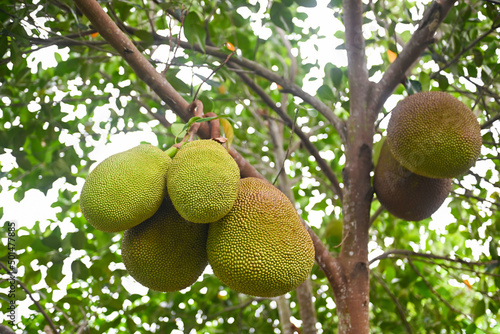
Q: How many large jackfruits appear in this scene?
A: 6